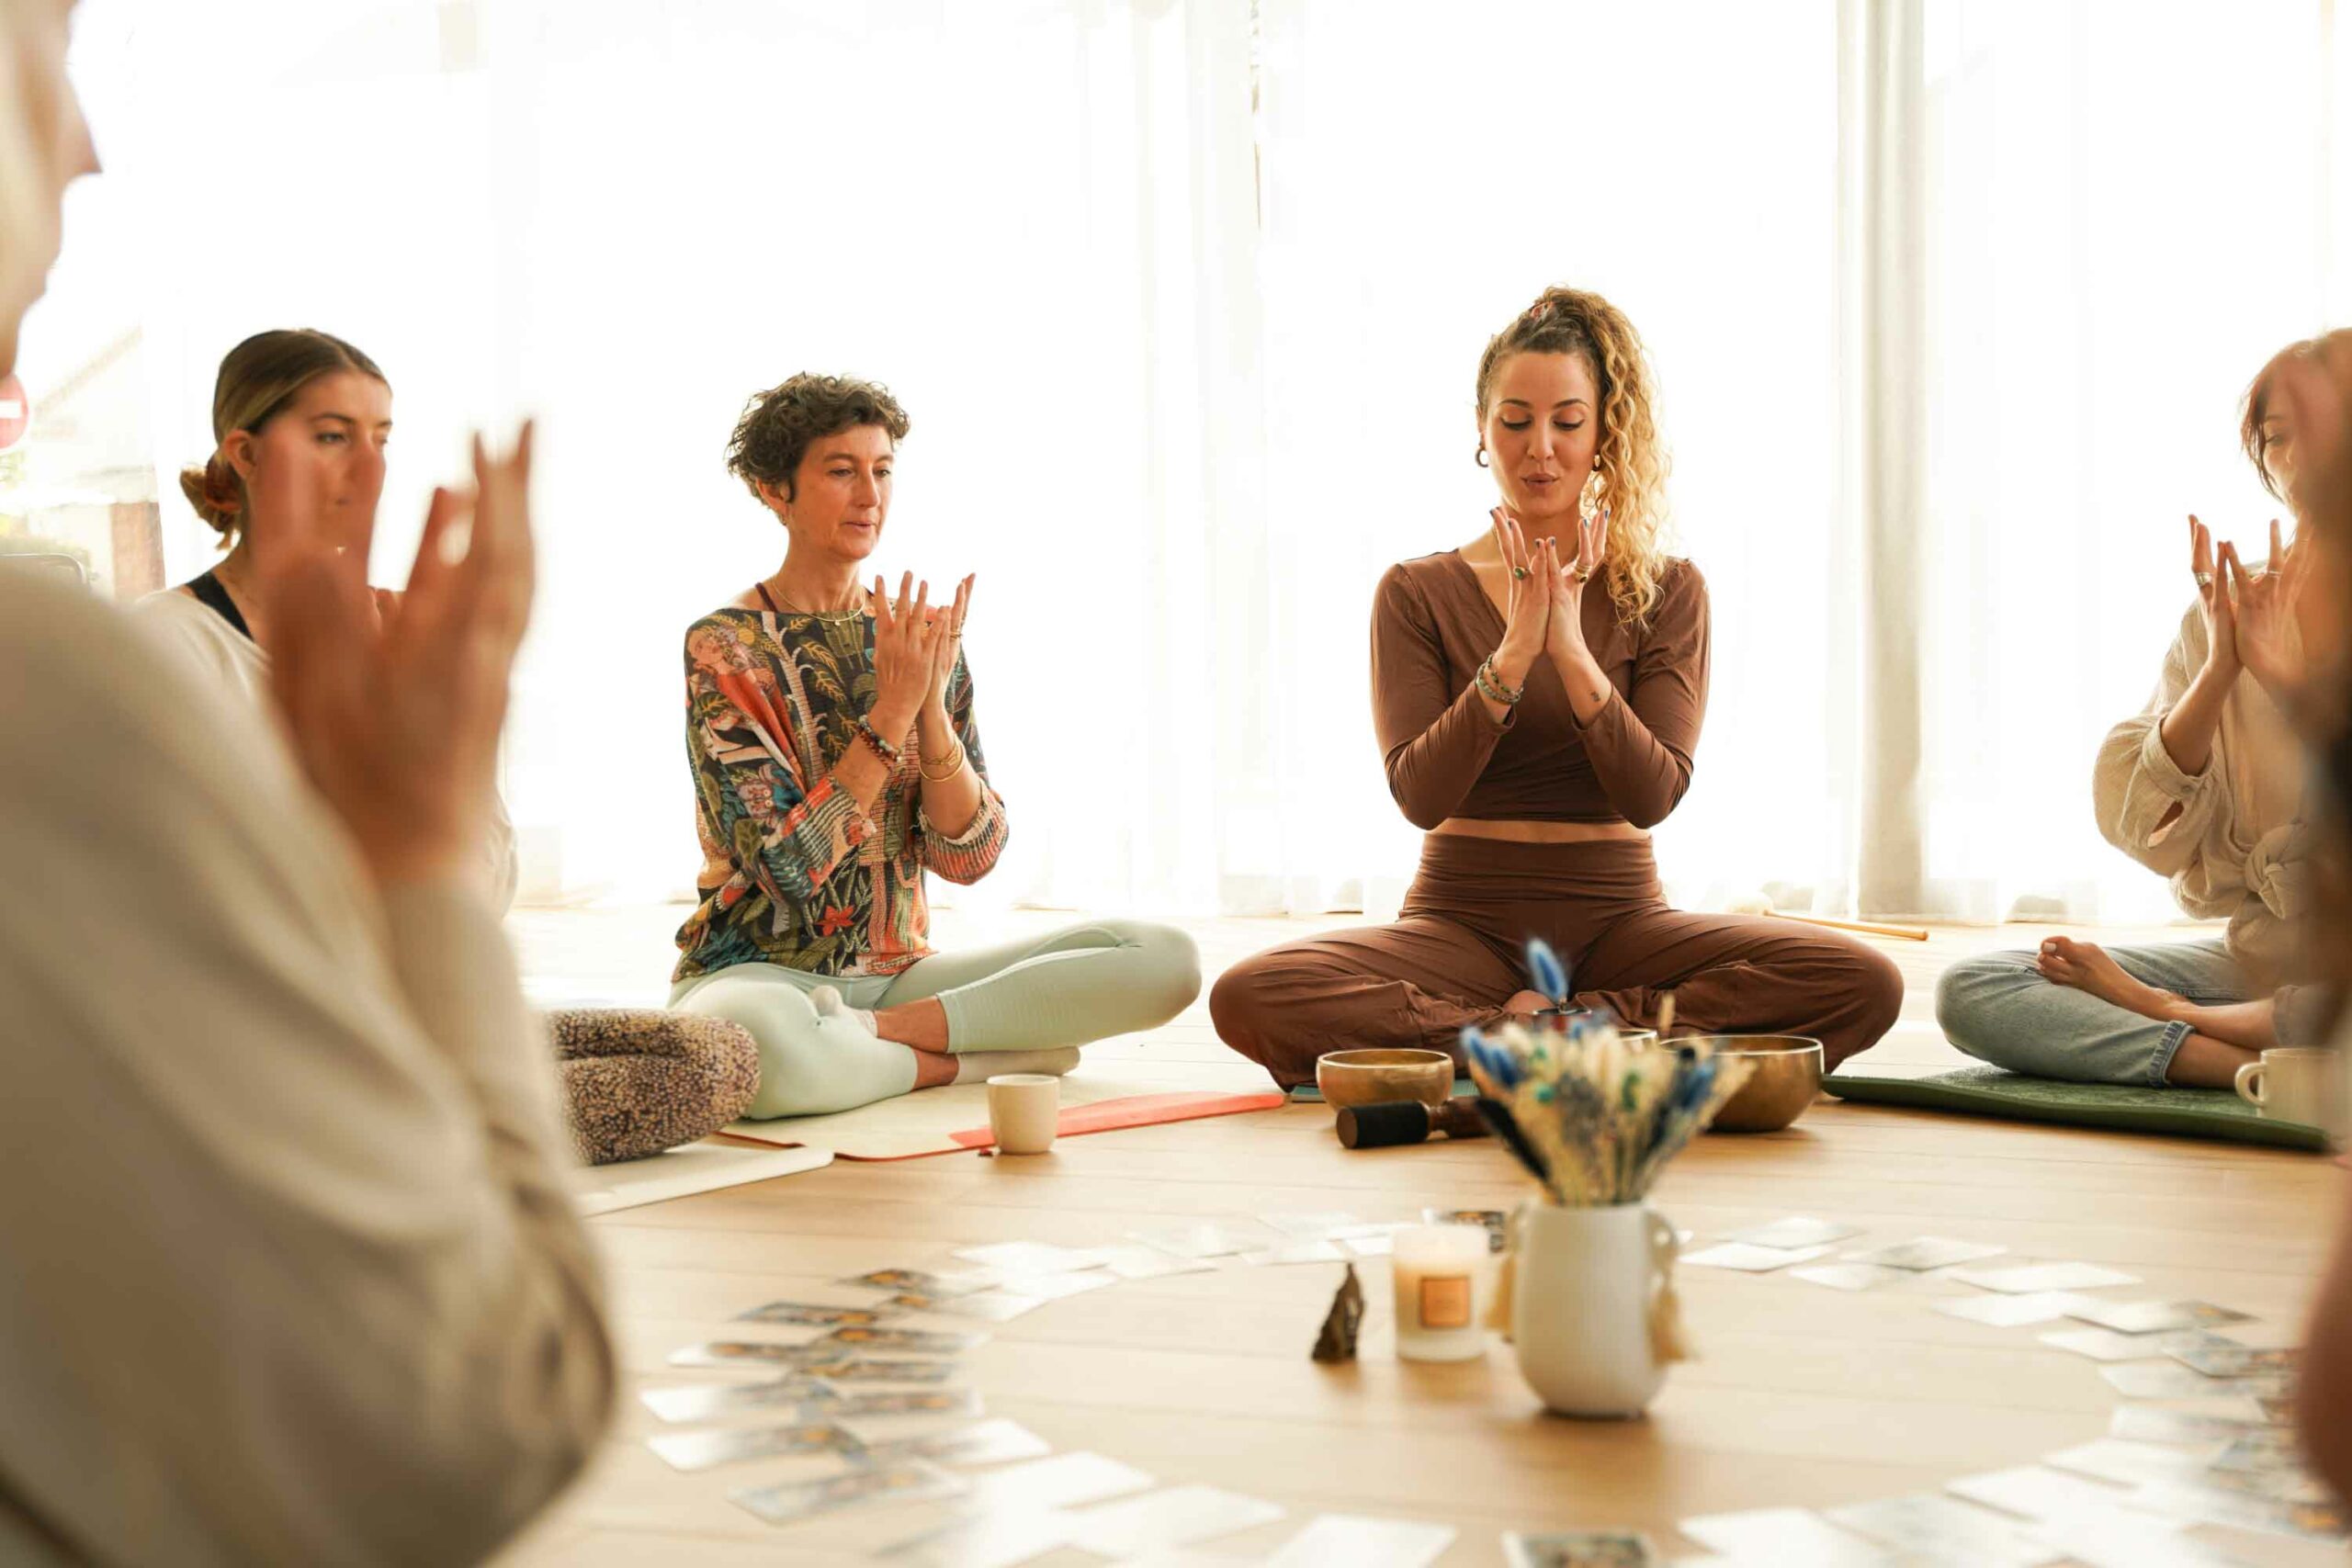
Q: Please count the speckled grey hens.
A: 0